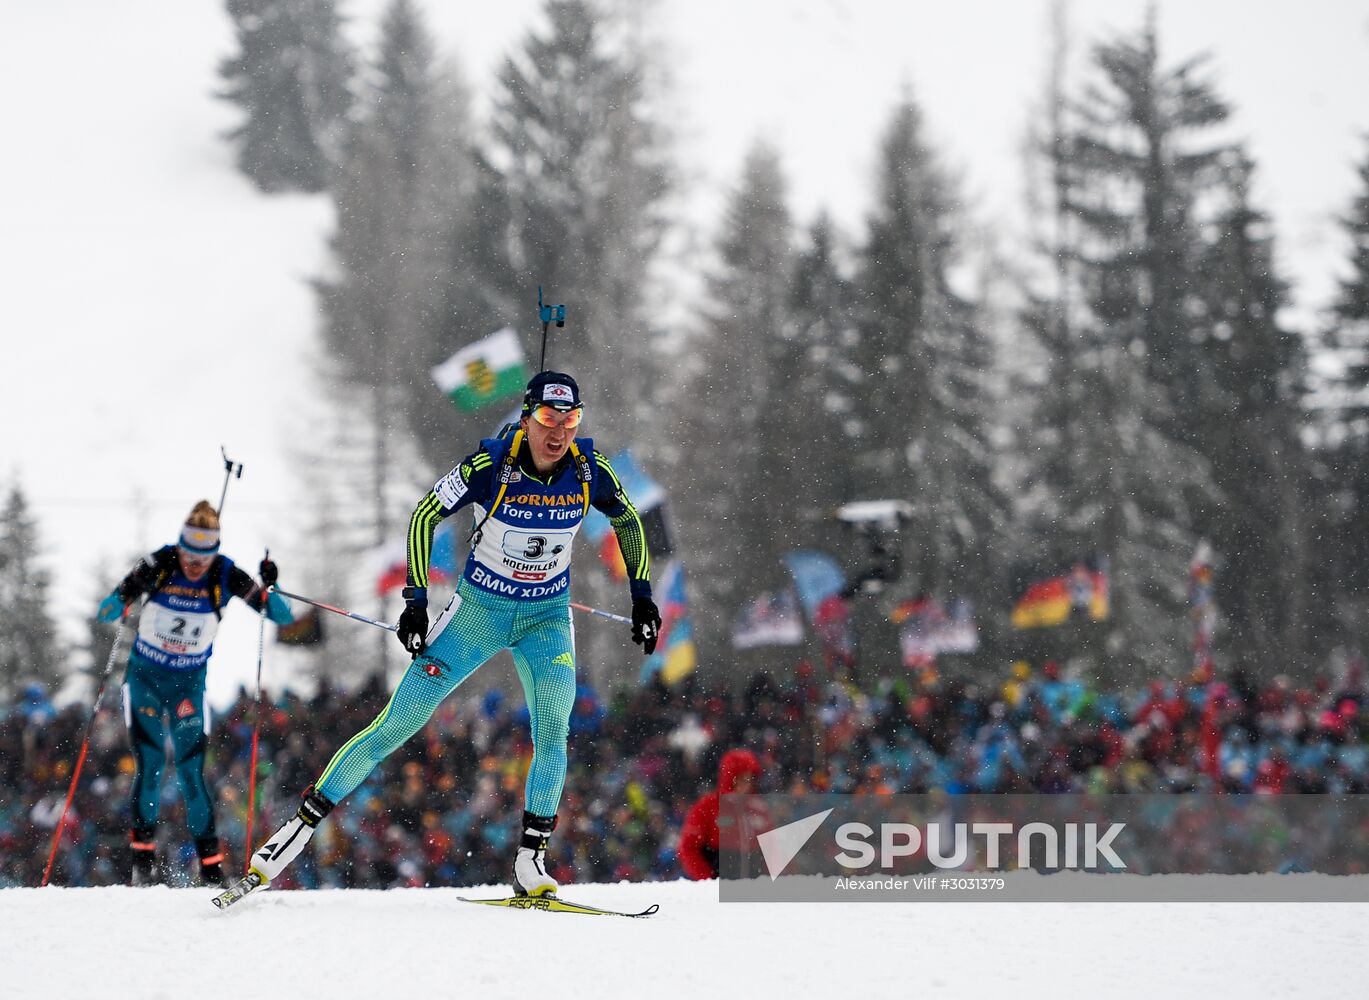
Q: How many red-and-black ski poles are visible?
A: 2